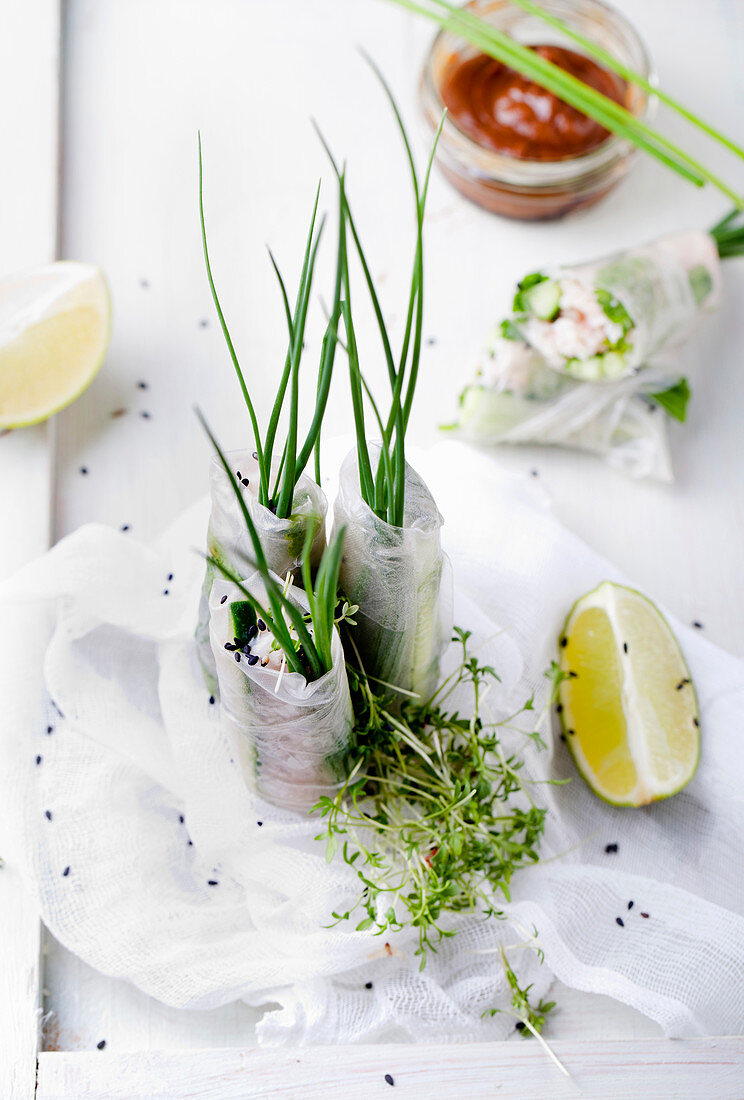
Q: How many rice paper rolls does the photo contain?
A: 5